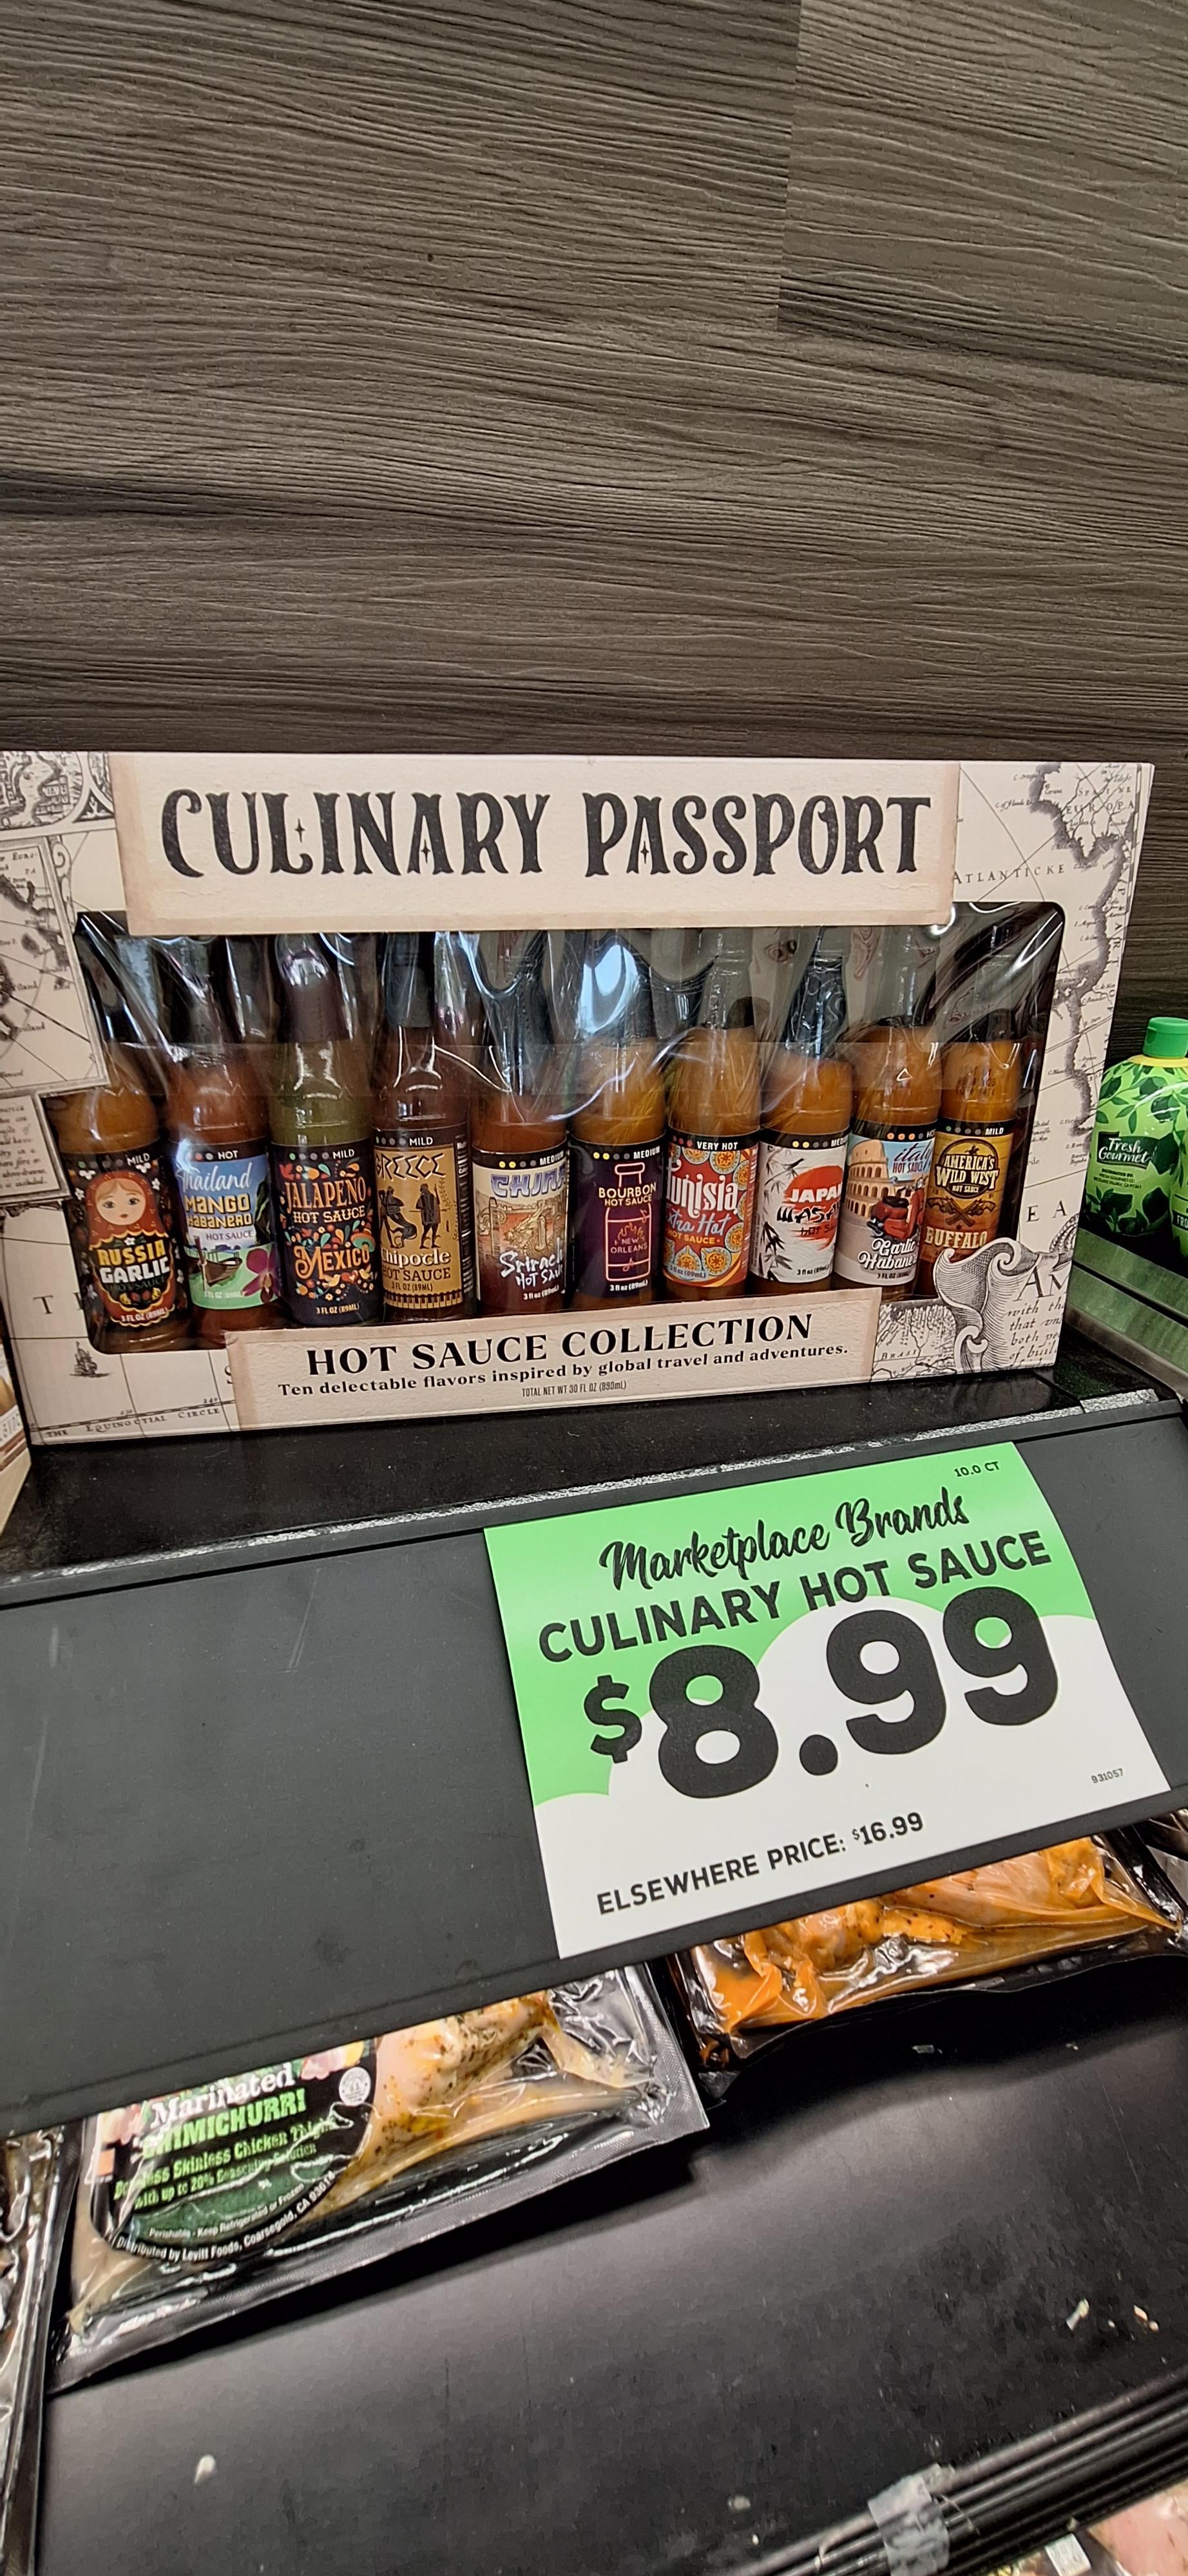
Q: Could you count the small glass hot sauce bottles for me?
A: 10